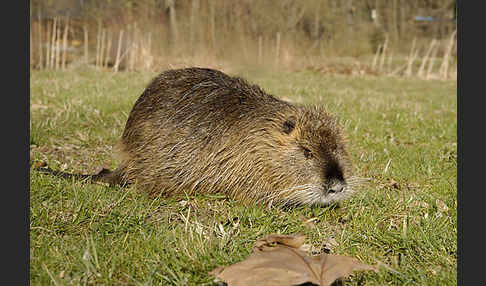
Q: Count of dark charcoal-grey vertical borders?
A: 2